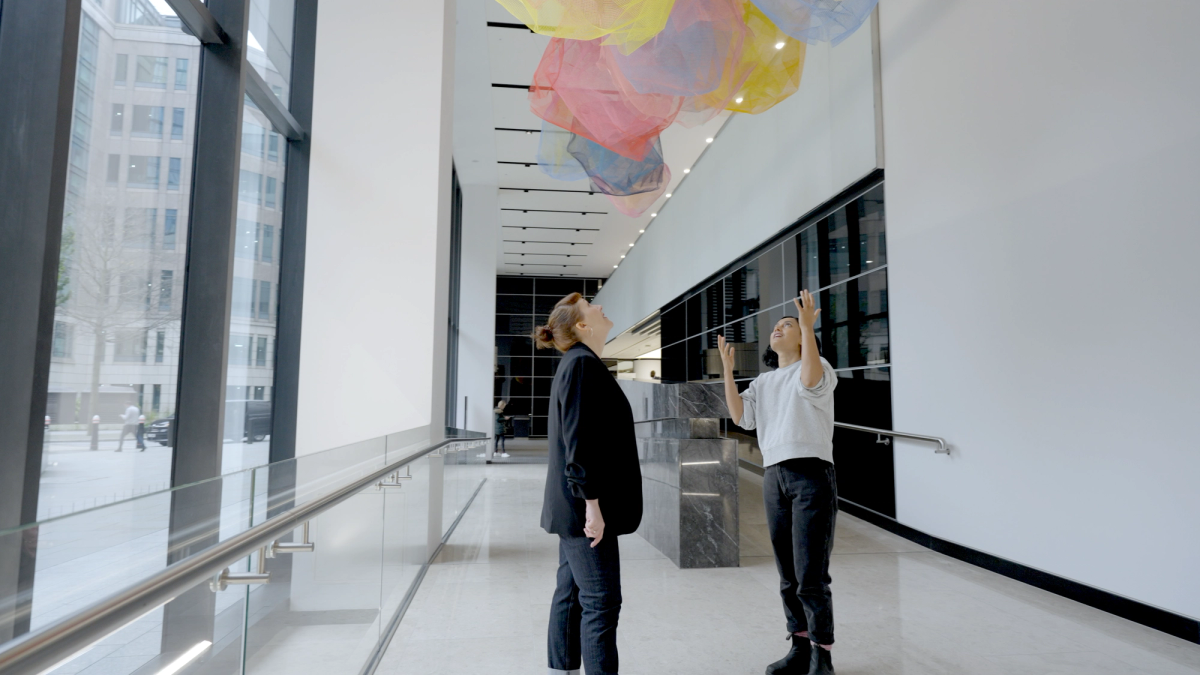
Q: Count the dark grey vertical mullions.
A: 3